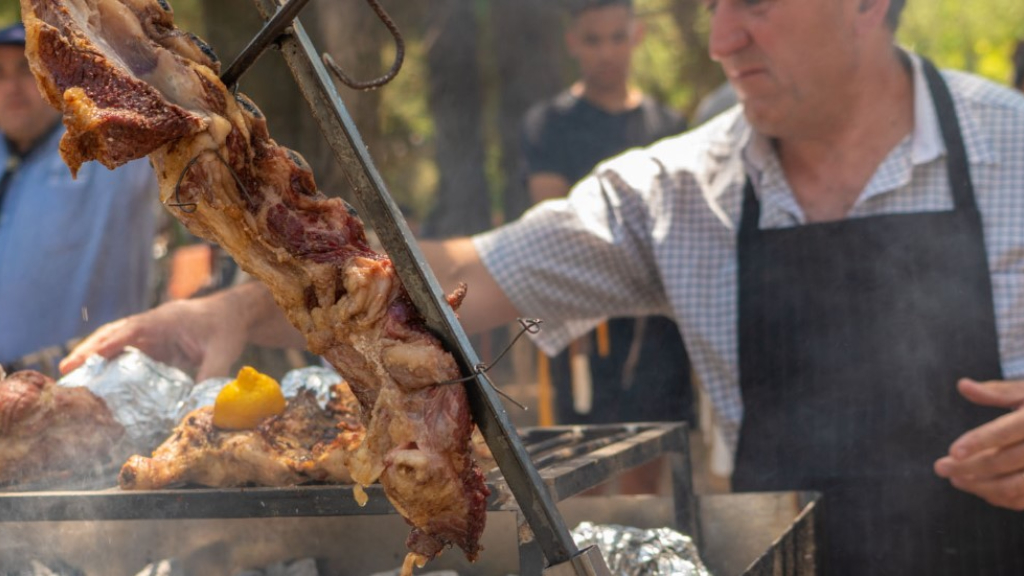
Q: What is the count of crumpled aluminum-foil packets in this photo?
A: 4